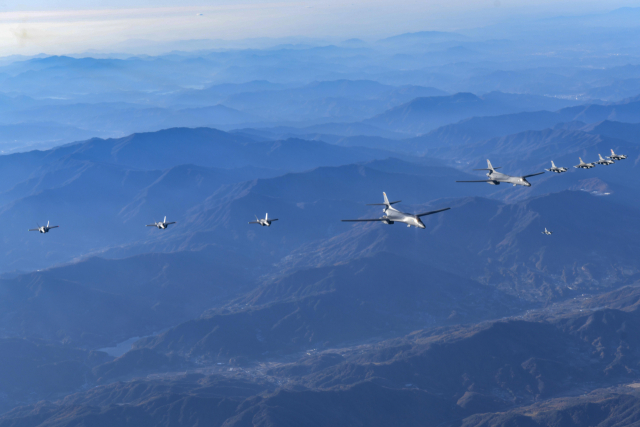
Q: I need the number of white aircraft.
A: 10